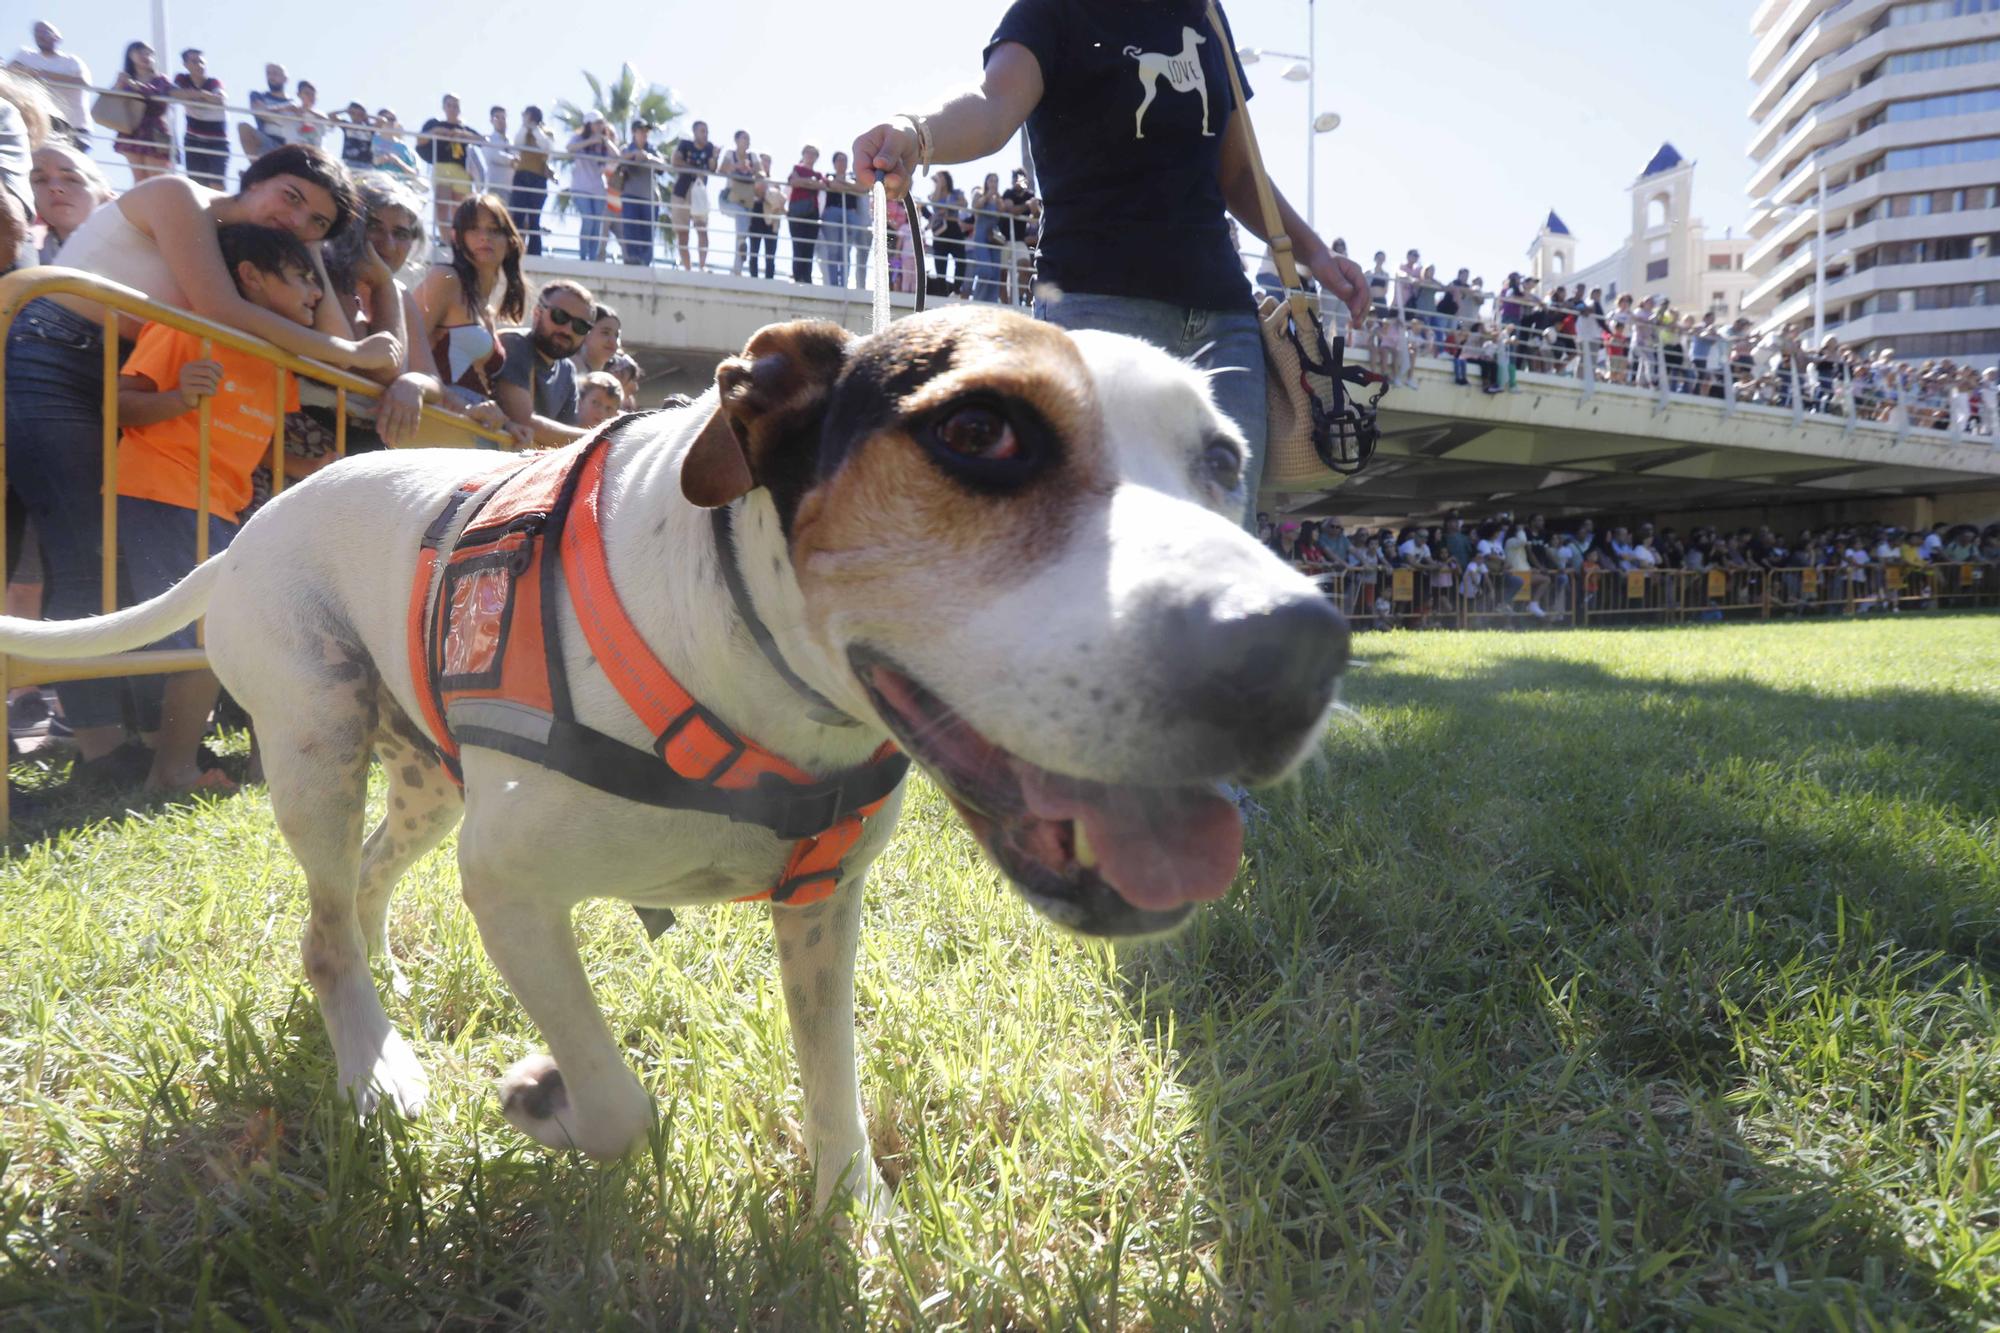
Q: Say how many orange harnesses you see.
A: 1